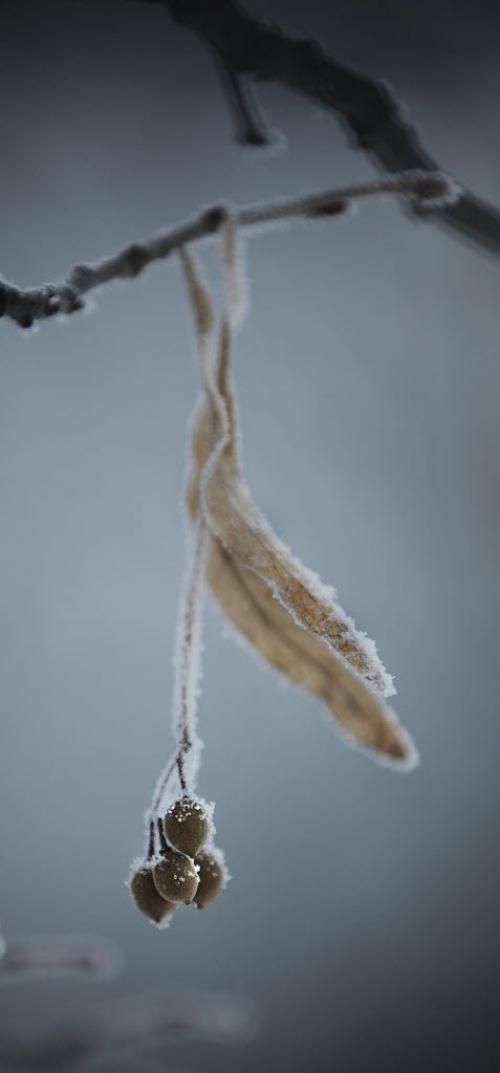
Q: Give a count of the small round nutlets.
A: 4